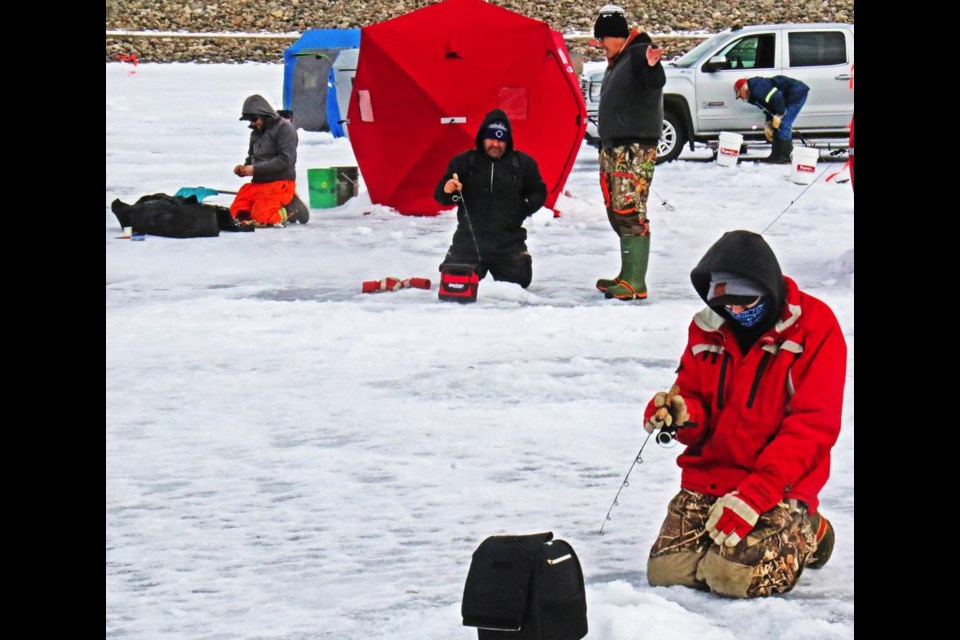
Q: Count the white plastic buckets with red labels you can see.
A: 2